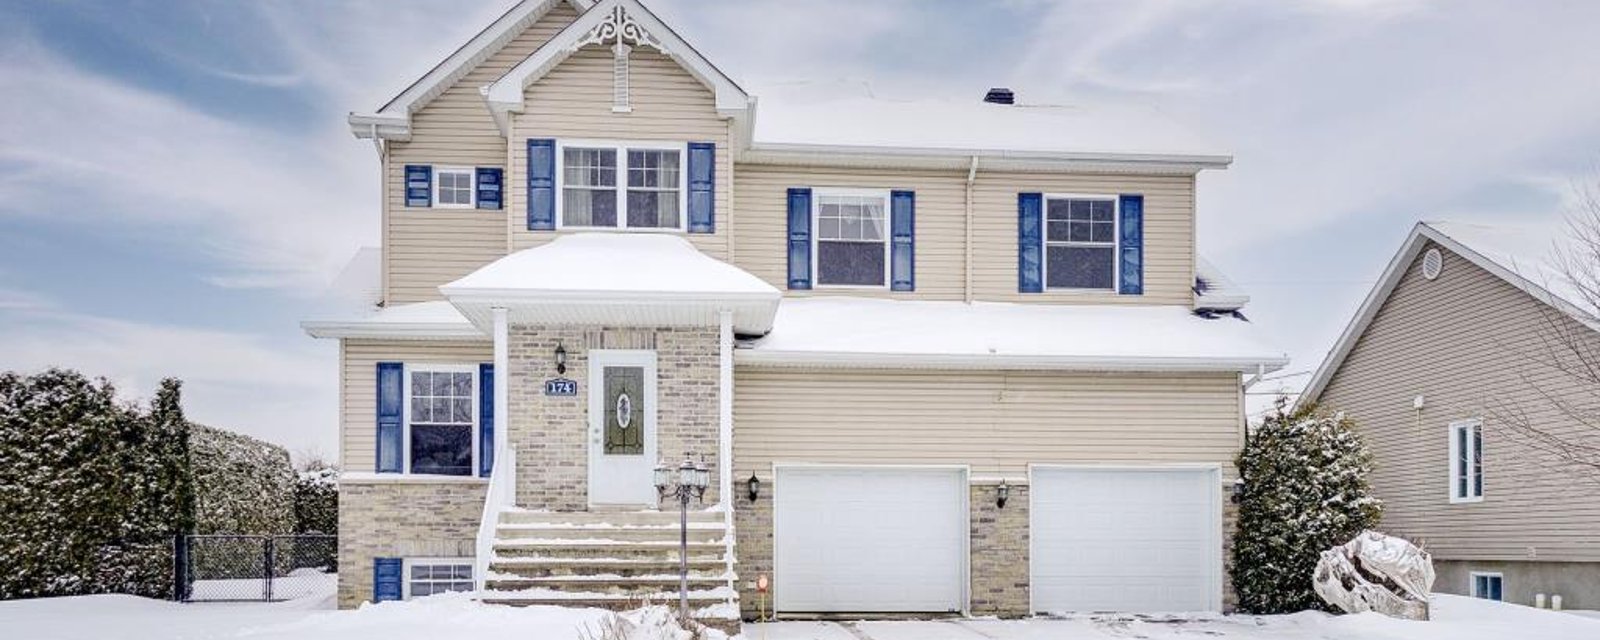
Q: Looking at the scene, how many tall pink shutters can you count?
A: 0